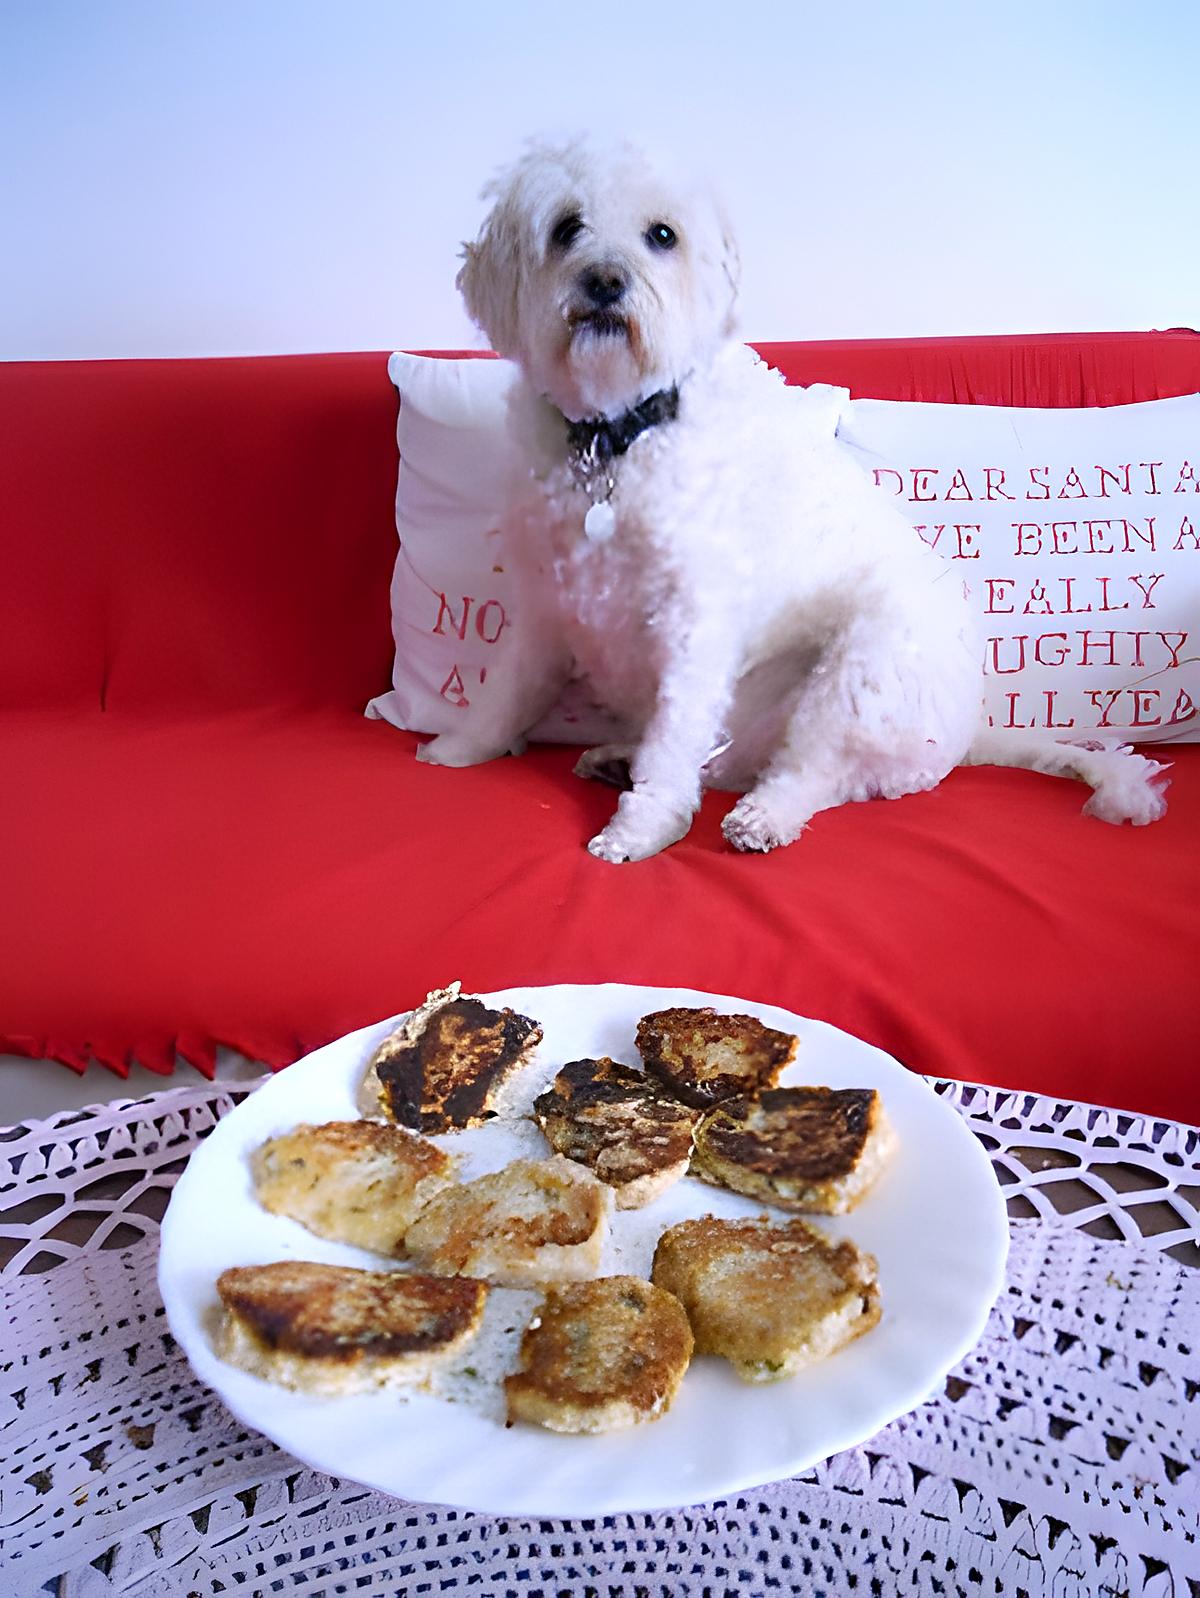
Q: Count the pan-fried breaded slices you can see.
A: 9